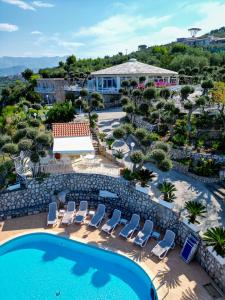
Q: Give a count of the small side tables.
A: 4